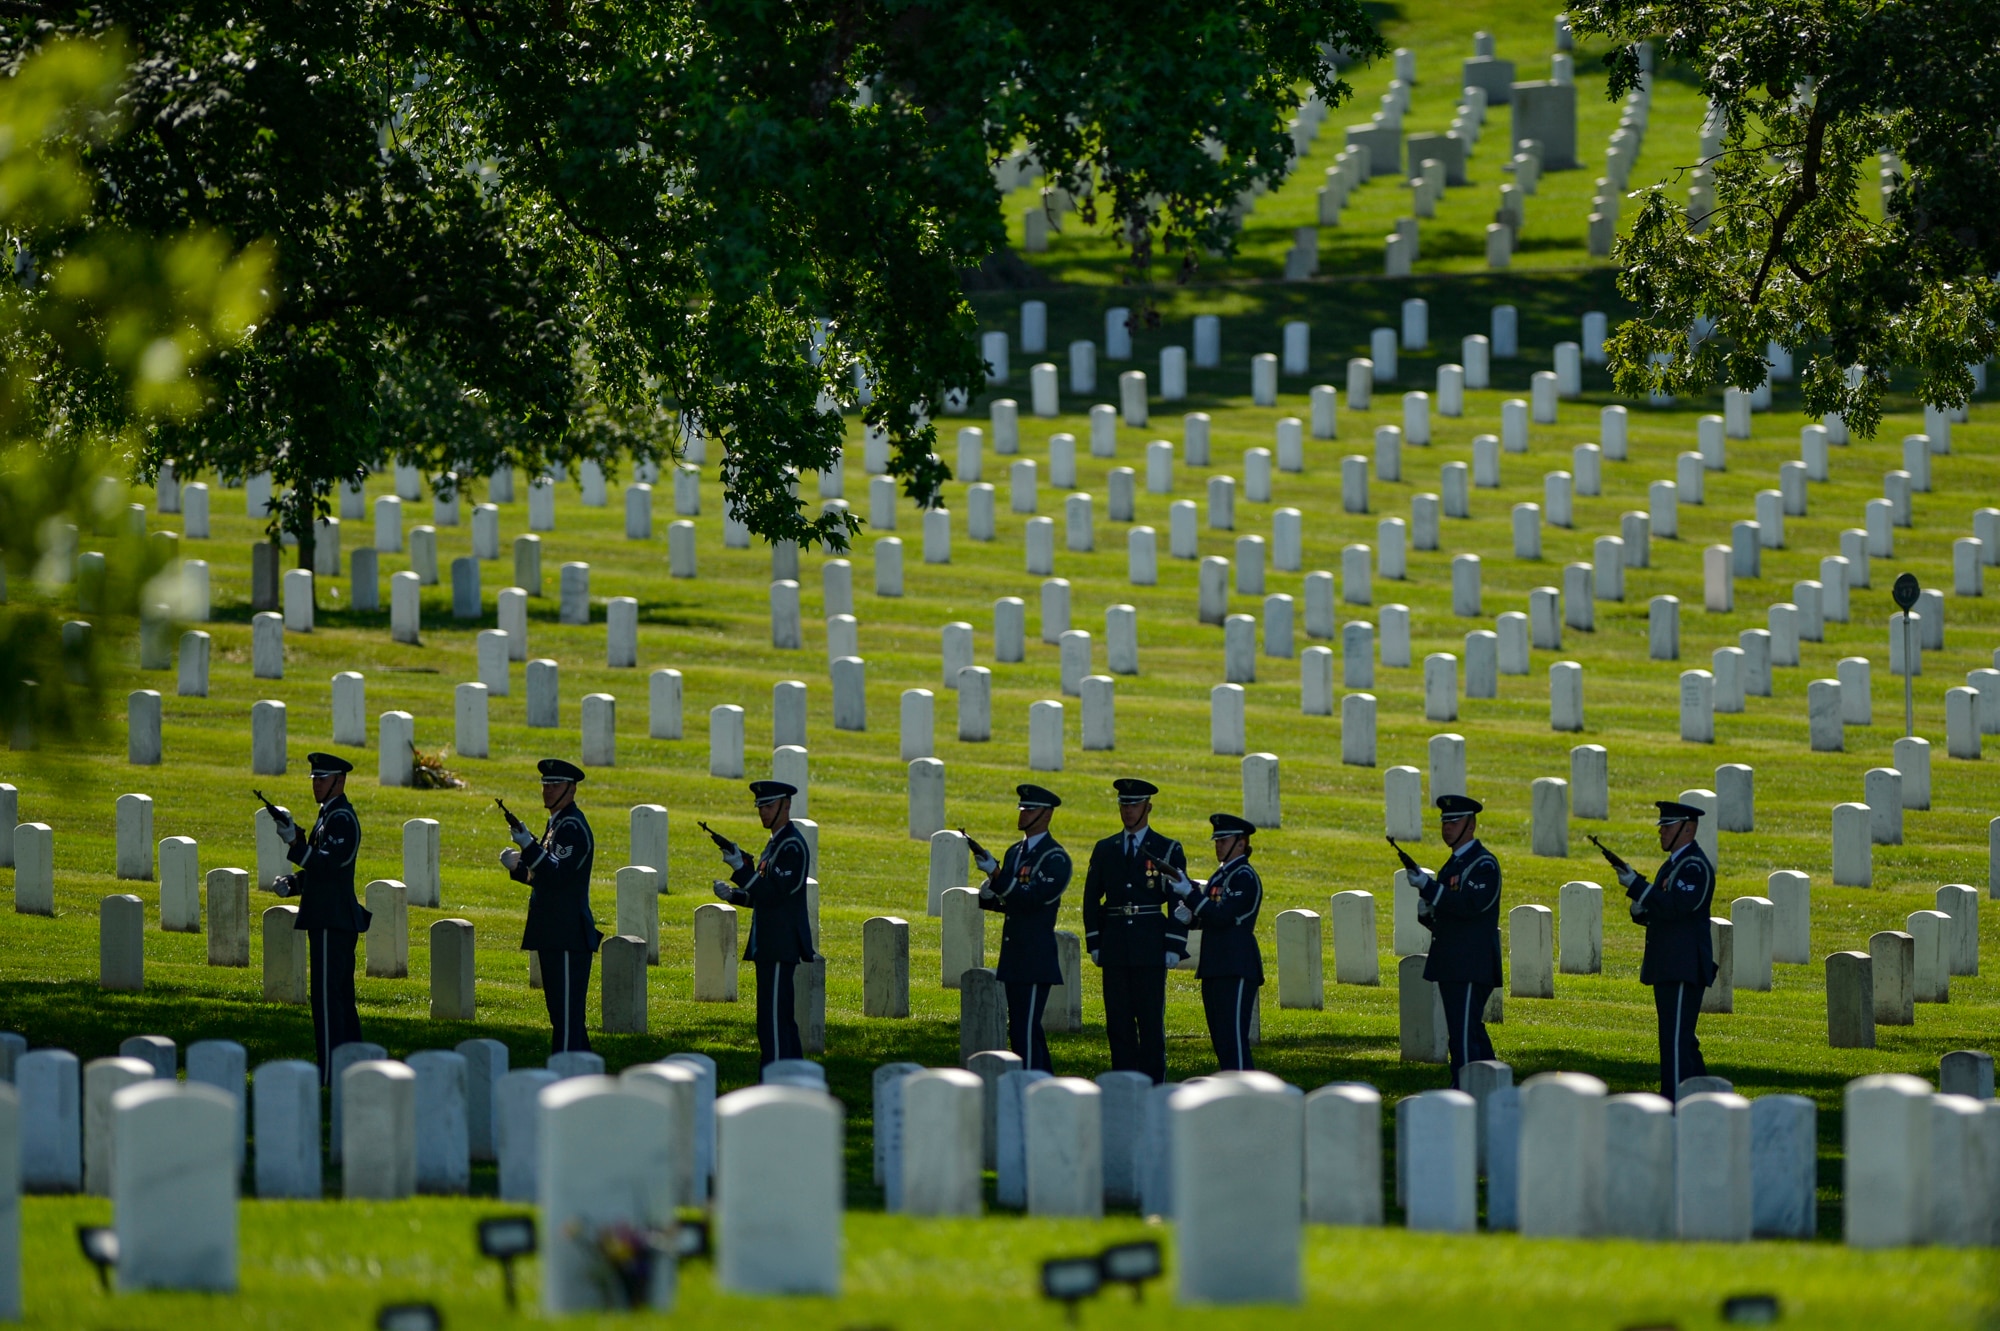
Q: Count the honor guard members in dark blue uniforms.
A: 8